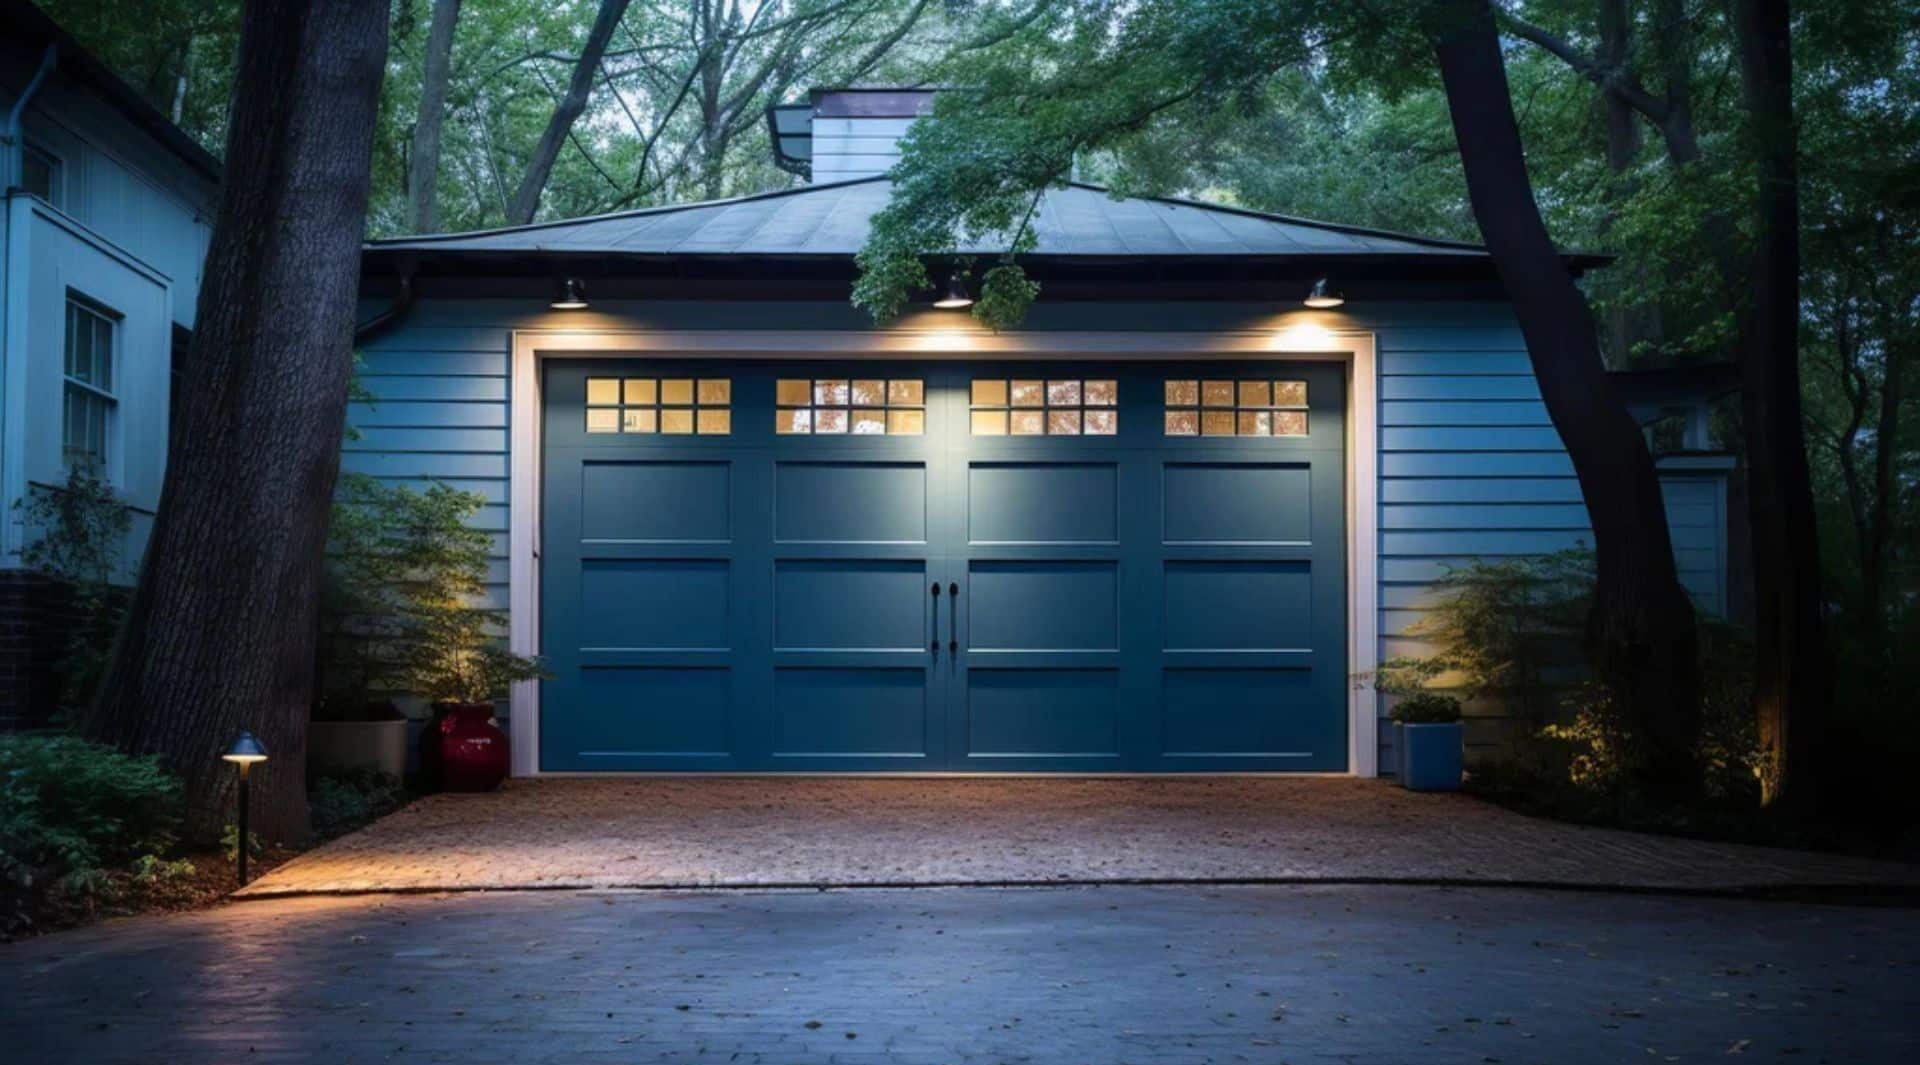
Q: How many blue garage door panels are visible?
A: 12